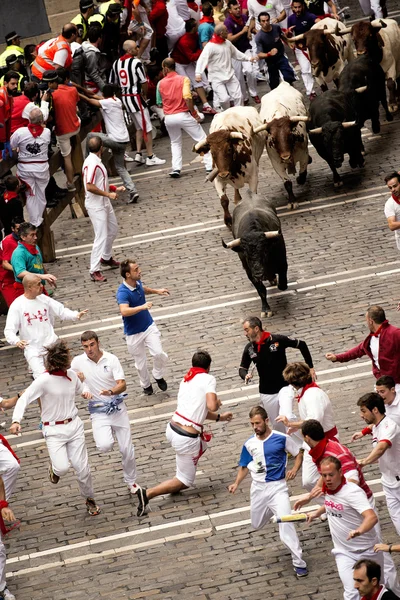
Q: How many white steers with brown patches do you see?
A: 4